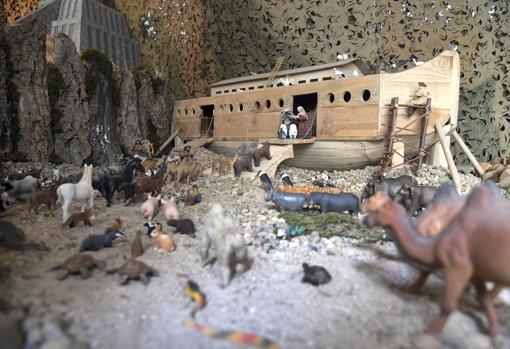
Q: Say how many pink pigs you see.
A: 2